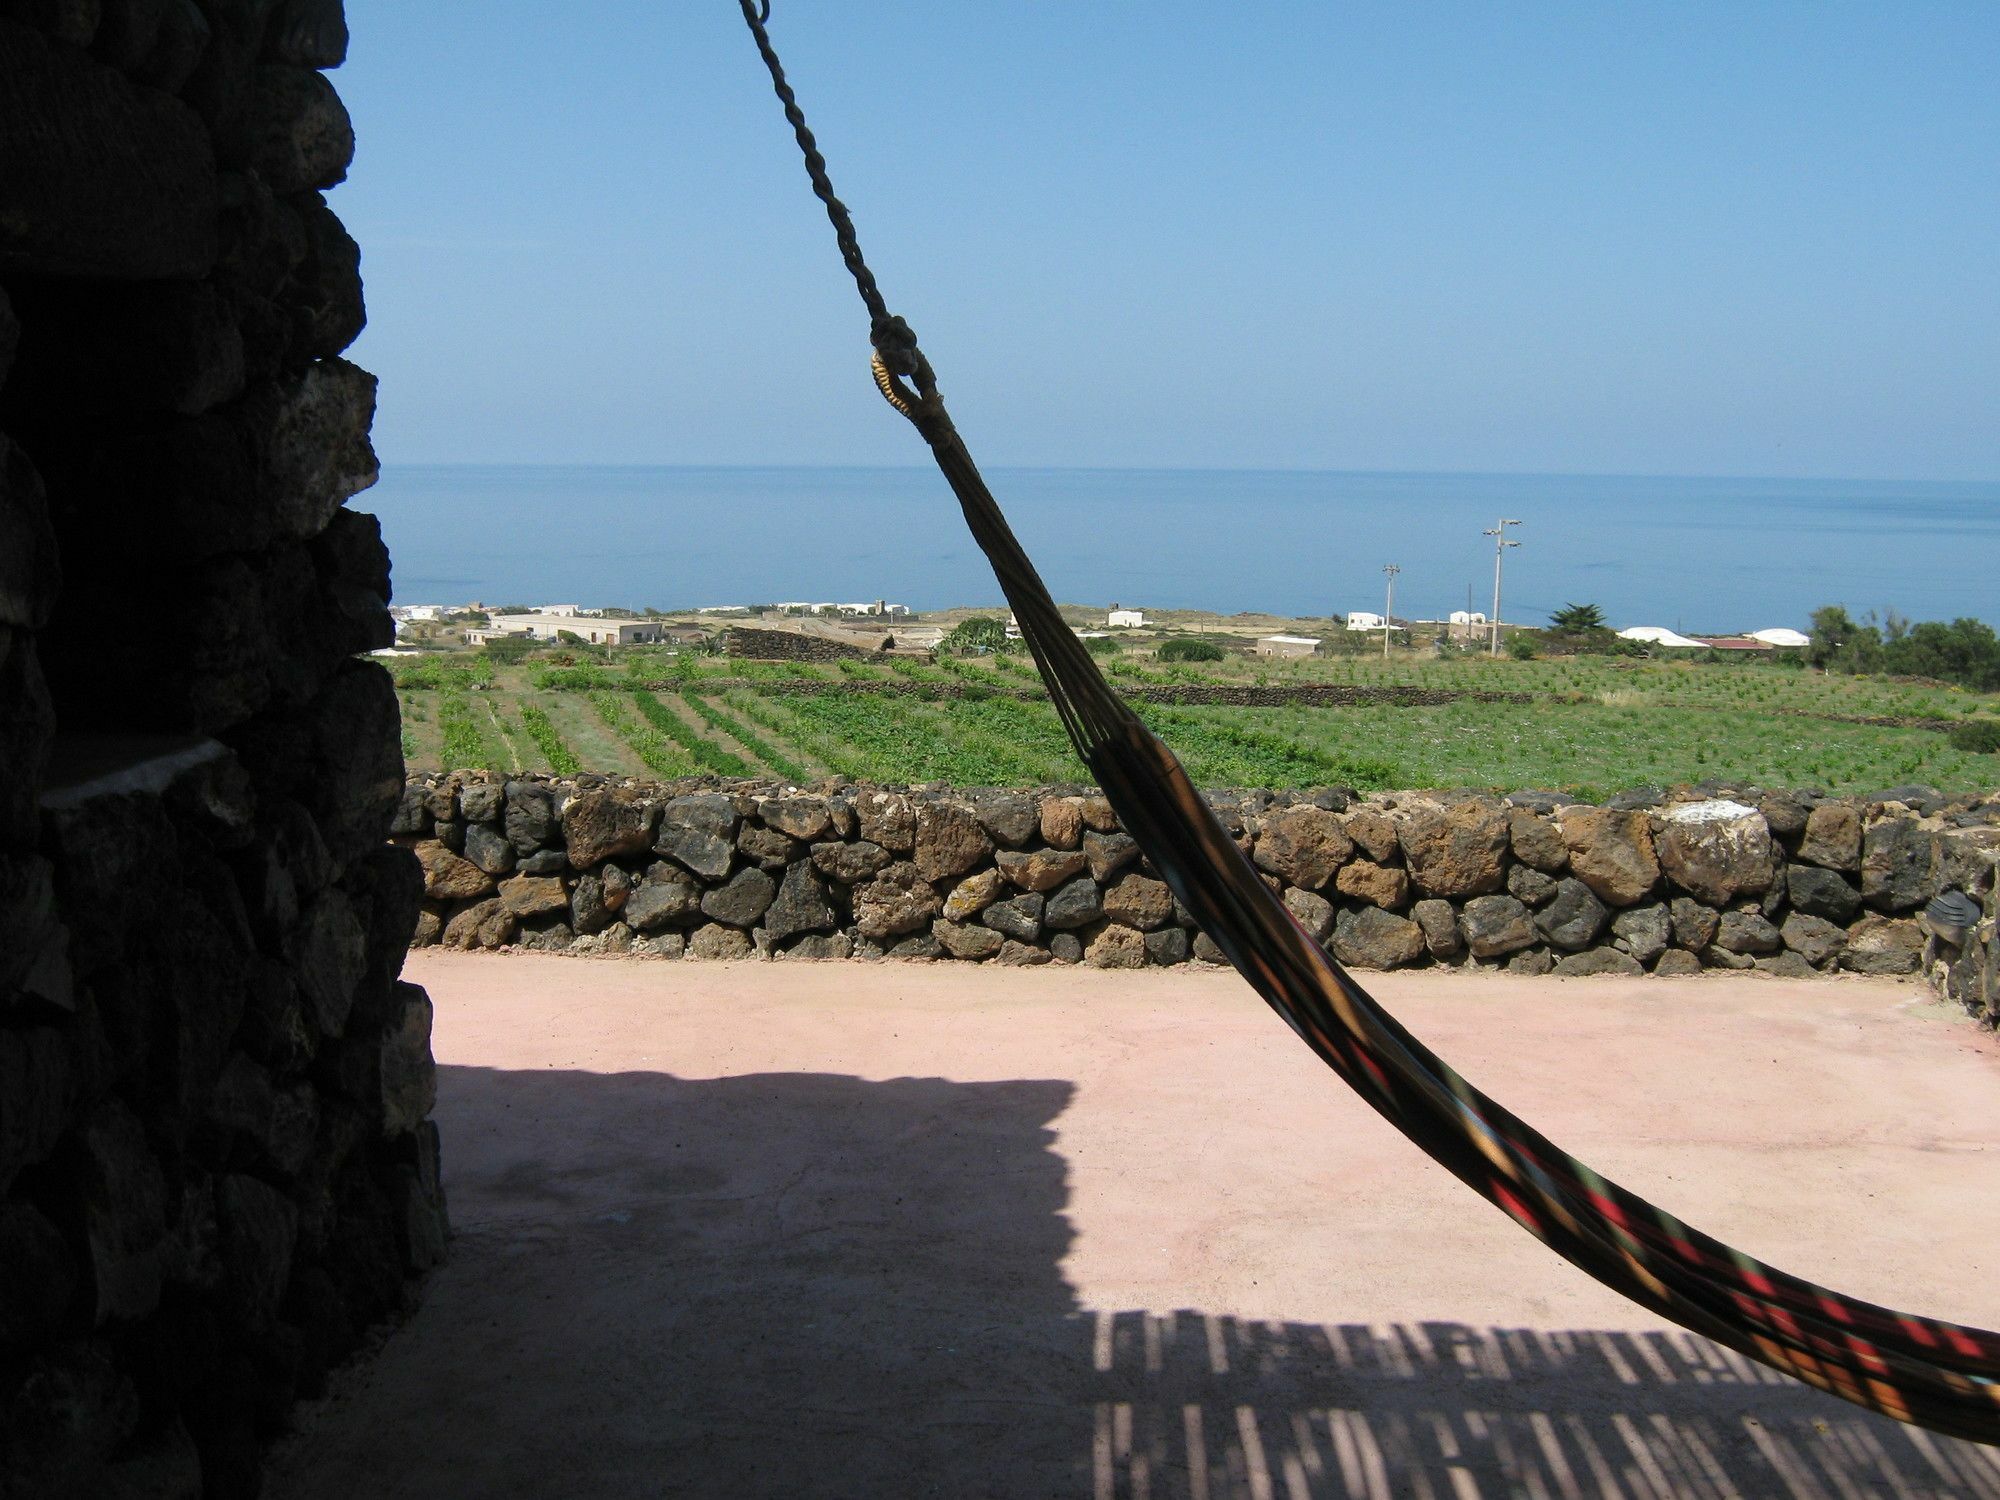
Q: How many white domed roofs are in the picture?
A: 2